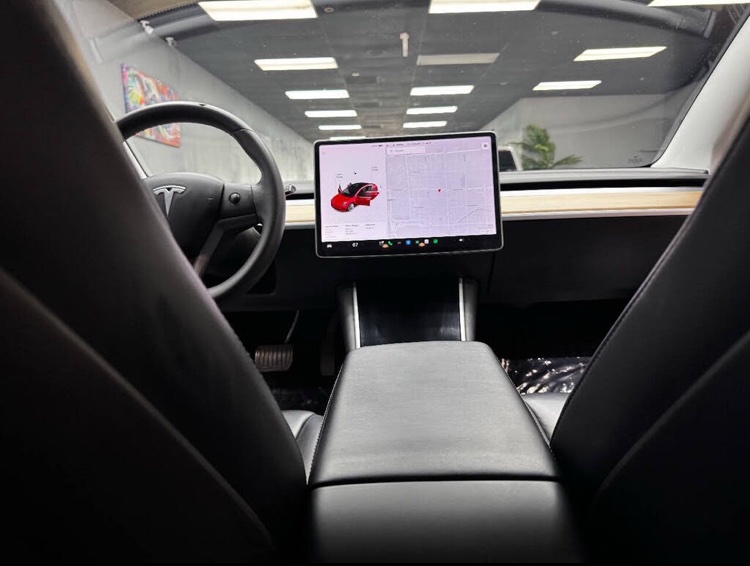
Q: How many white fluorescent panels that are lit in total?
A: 13